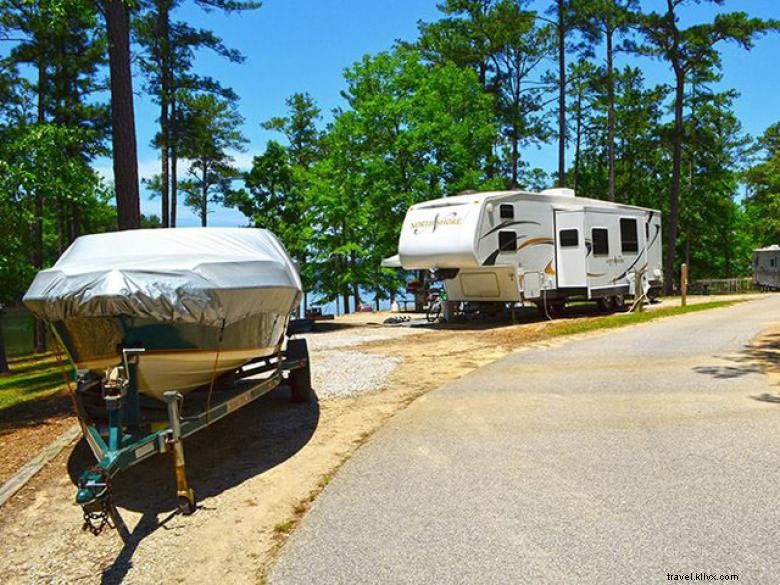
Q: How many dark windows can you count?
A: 5